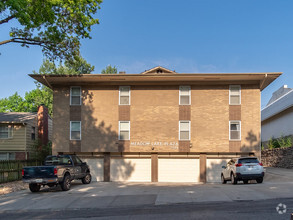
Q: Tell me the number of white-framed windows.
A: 8